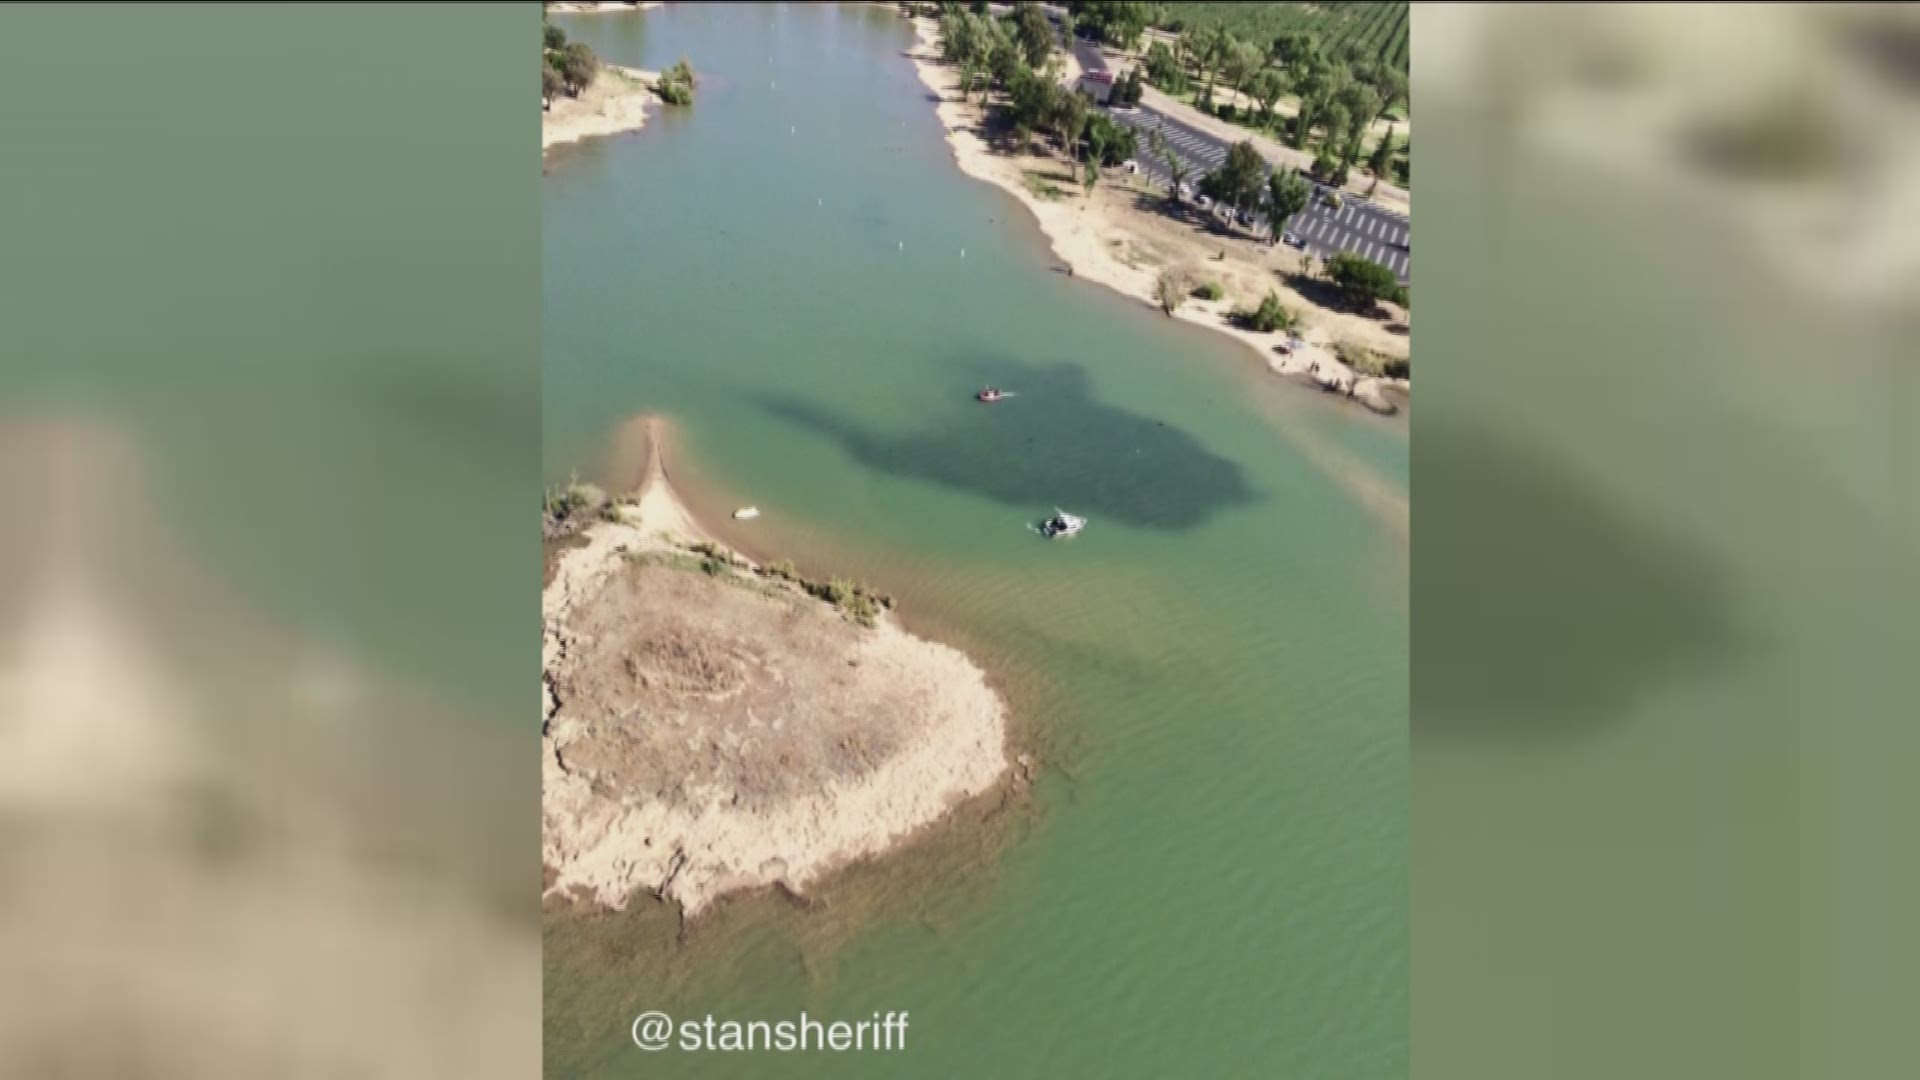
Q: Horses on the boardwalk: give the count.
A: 0